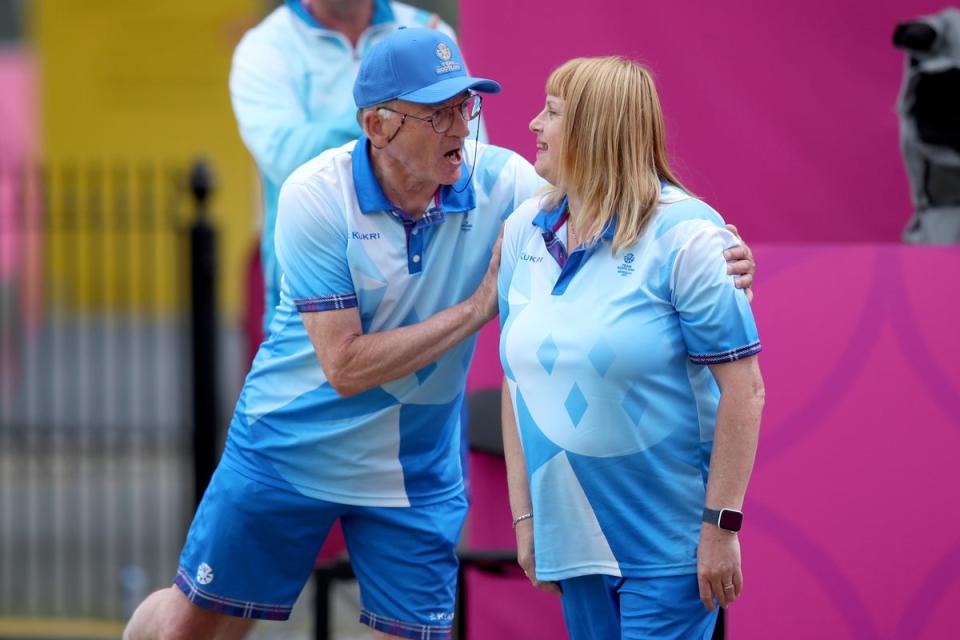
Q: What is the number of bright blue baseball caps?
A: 1